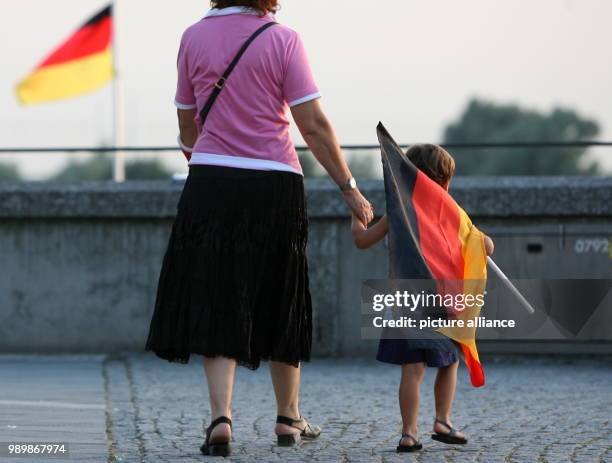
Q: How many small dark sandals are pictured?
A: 2